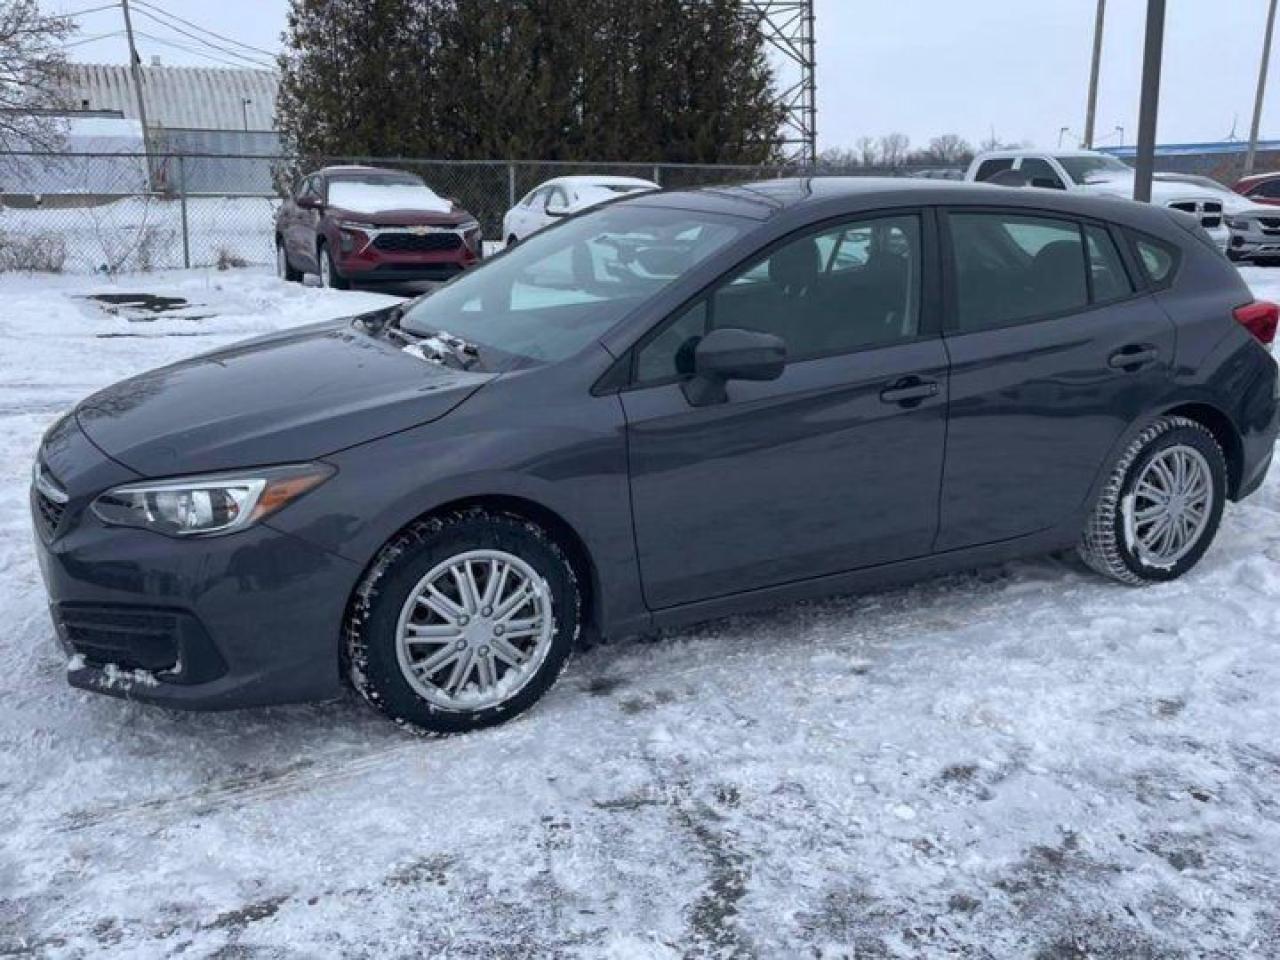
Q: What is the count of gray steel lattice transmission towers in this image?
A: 1